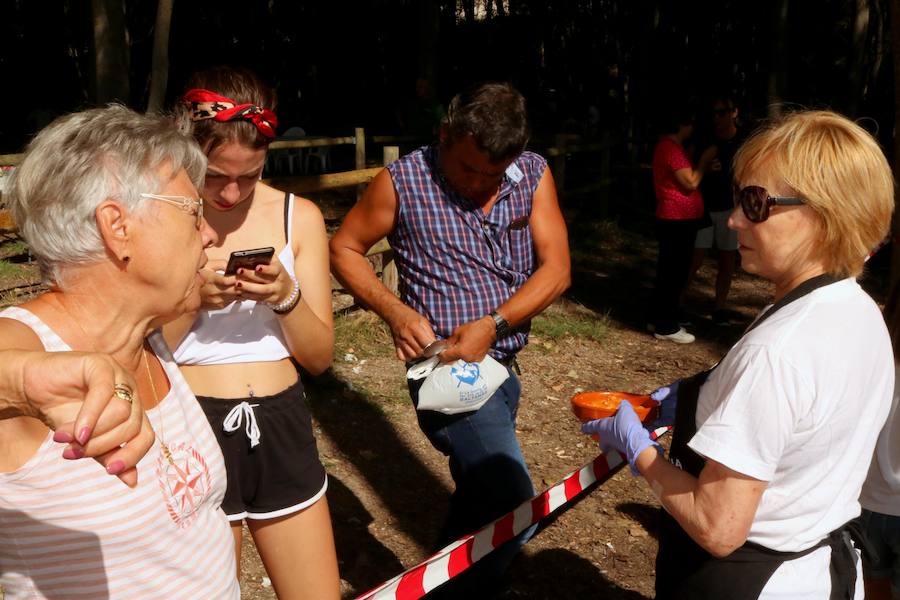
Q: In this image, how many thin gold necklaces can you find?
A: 1